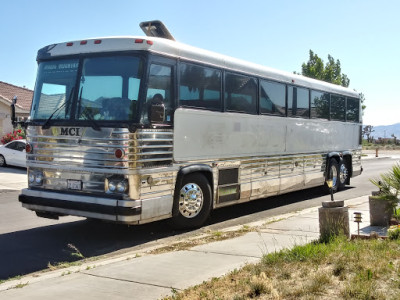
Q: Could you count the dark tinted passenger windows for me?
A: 7